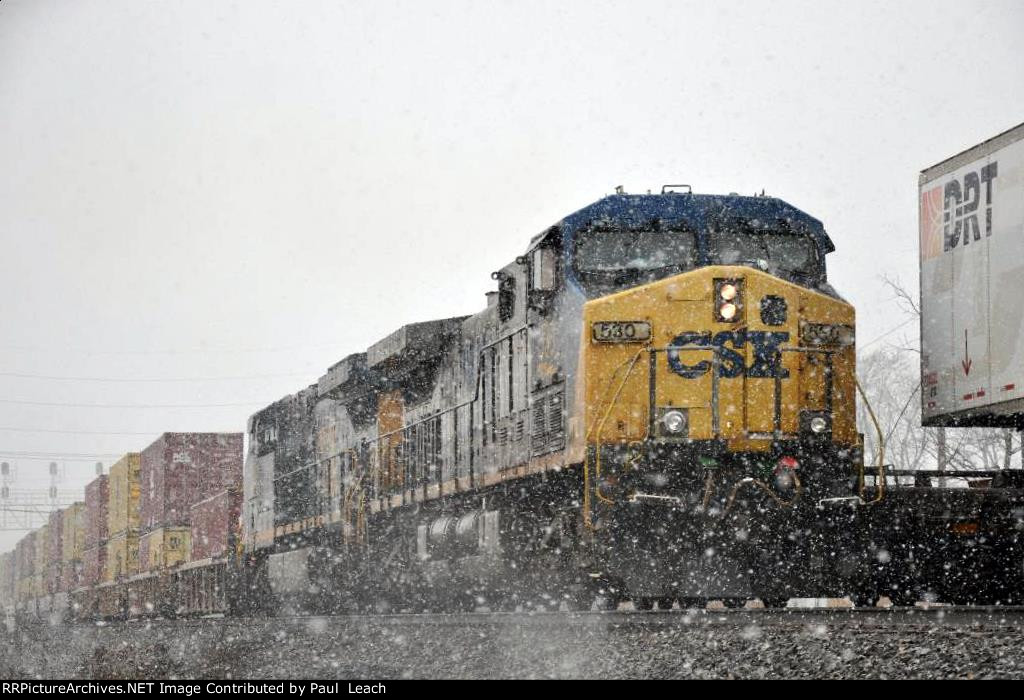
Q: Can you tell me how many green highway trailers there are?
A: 0